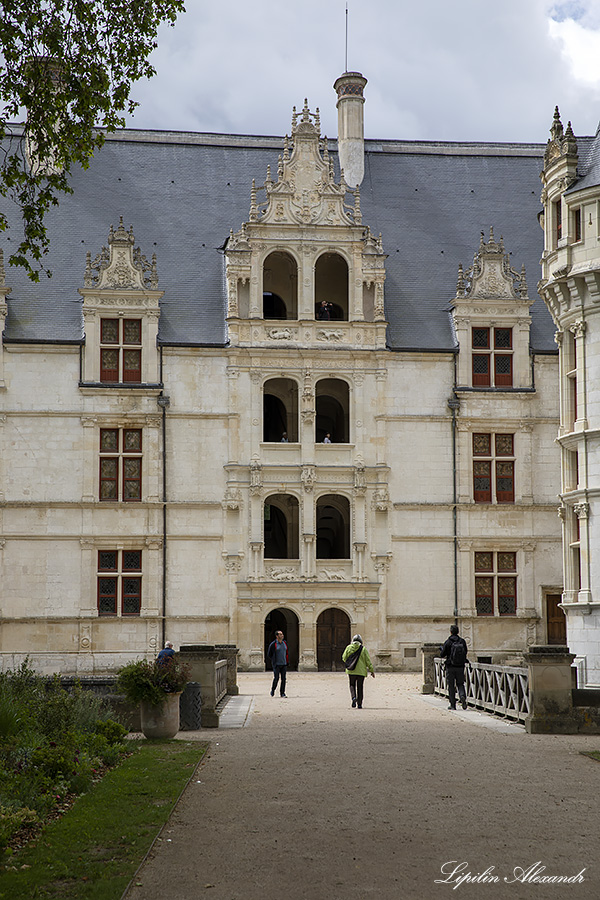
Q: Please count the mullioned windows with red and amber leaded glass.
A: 6